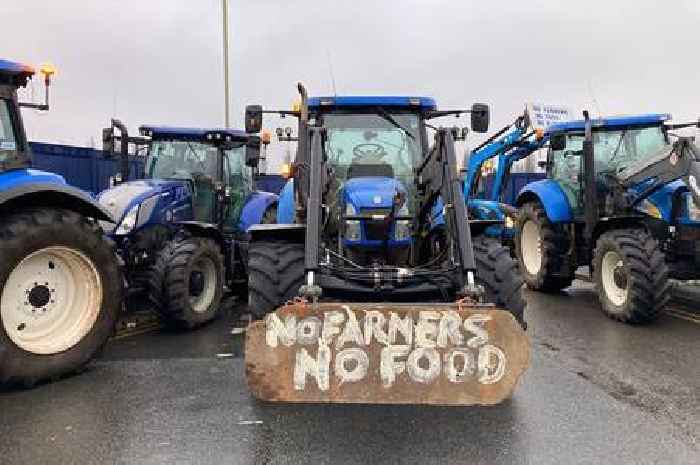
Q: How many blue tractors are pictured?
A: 5